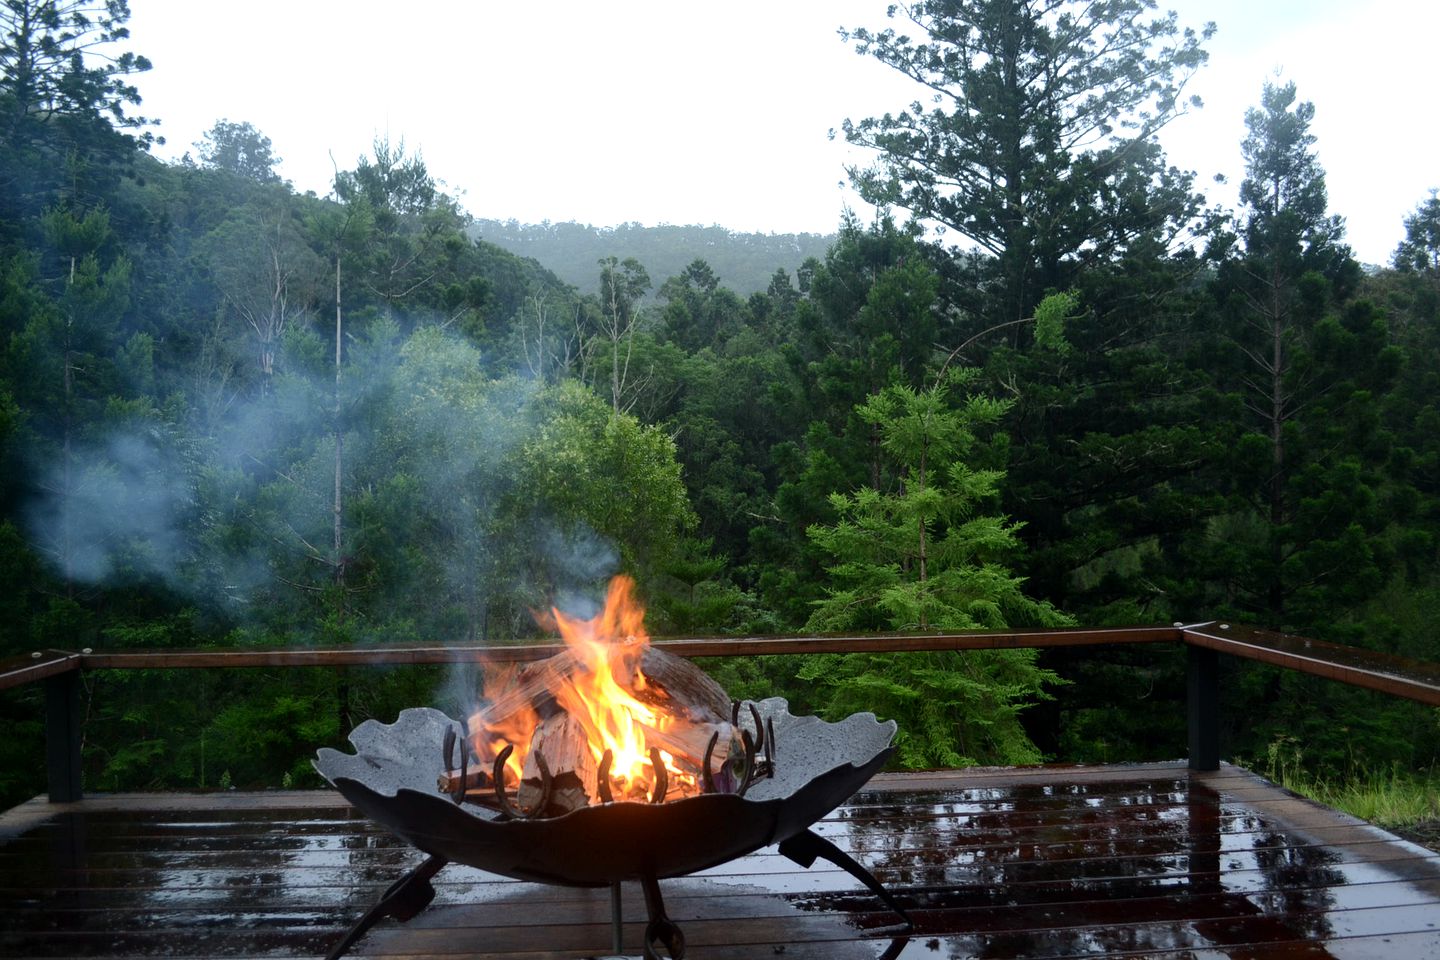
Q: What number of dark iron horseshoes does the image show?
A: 6